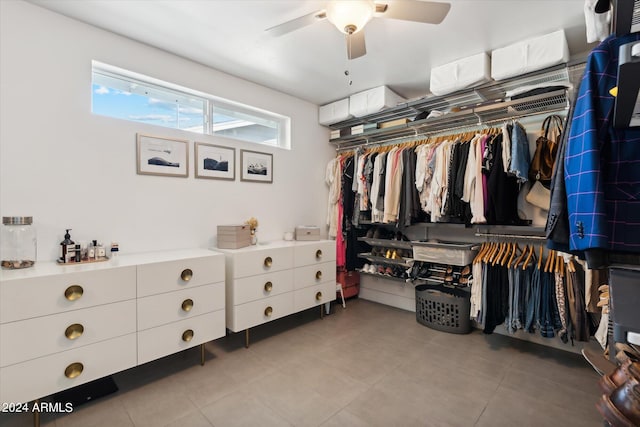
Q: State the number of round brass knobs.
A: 12